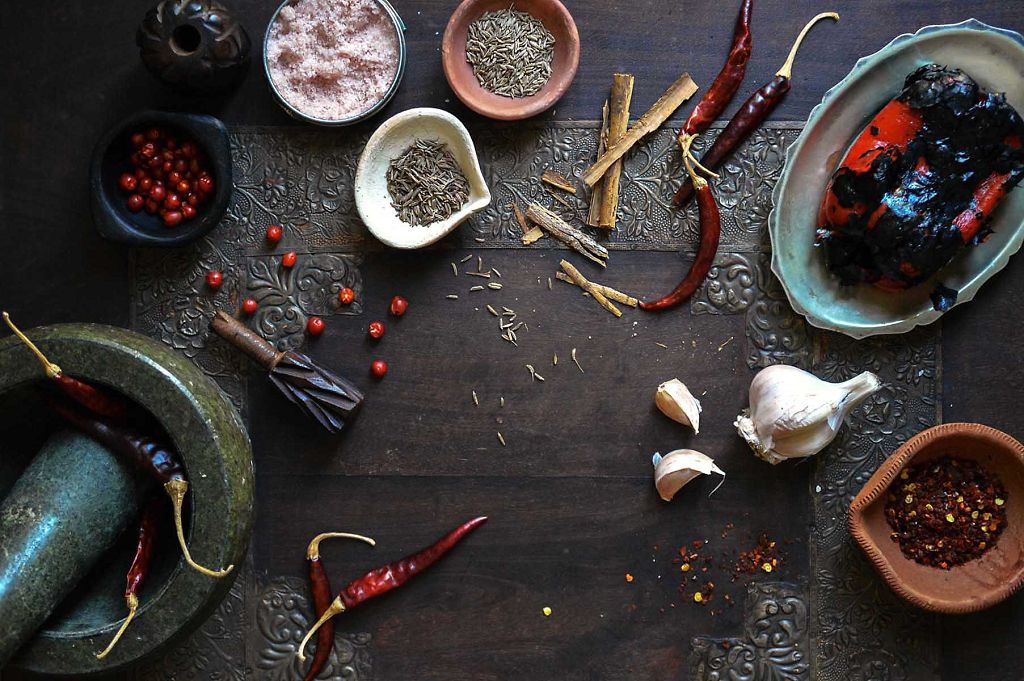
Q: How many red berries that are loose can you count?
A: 9